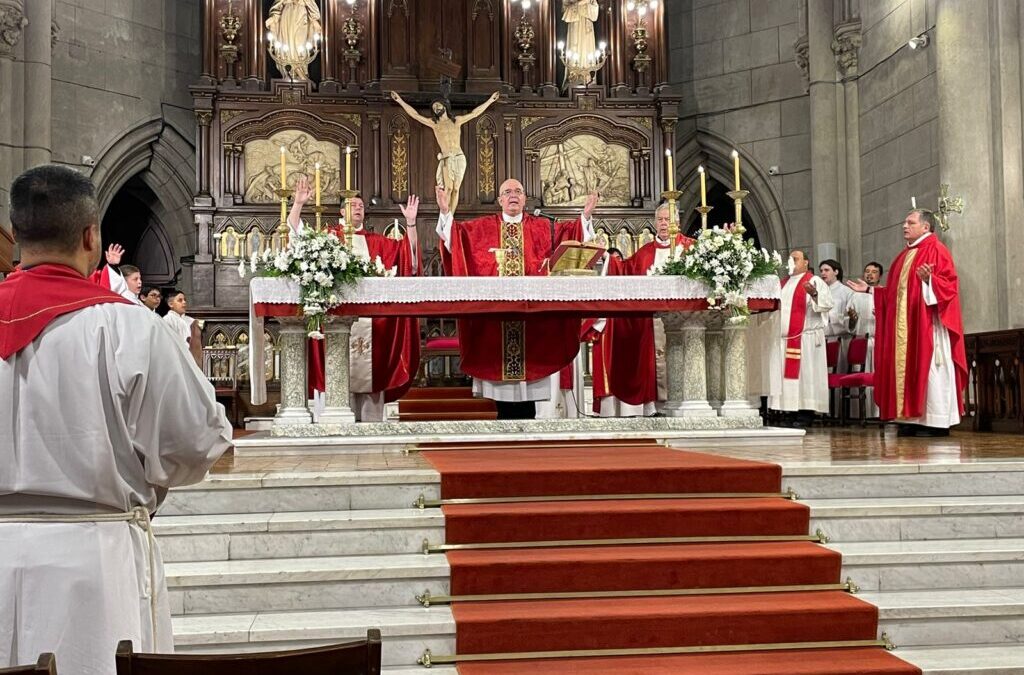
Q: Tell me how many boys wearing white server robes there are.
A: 3